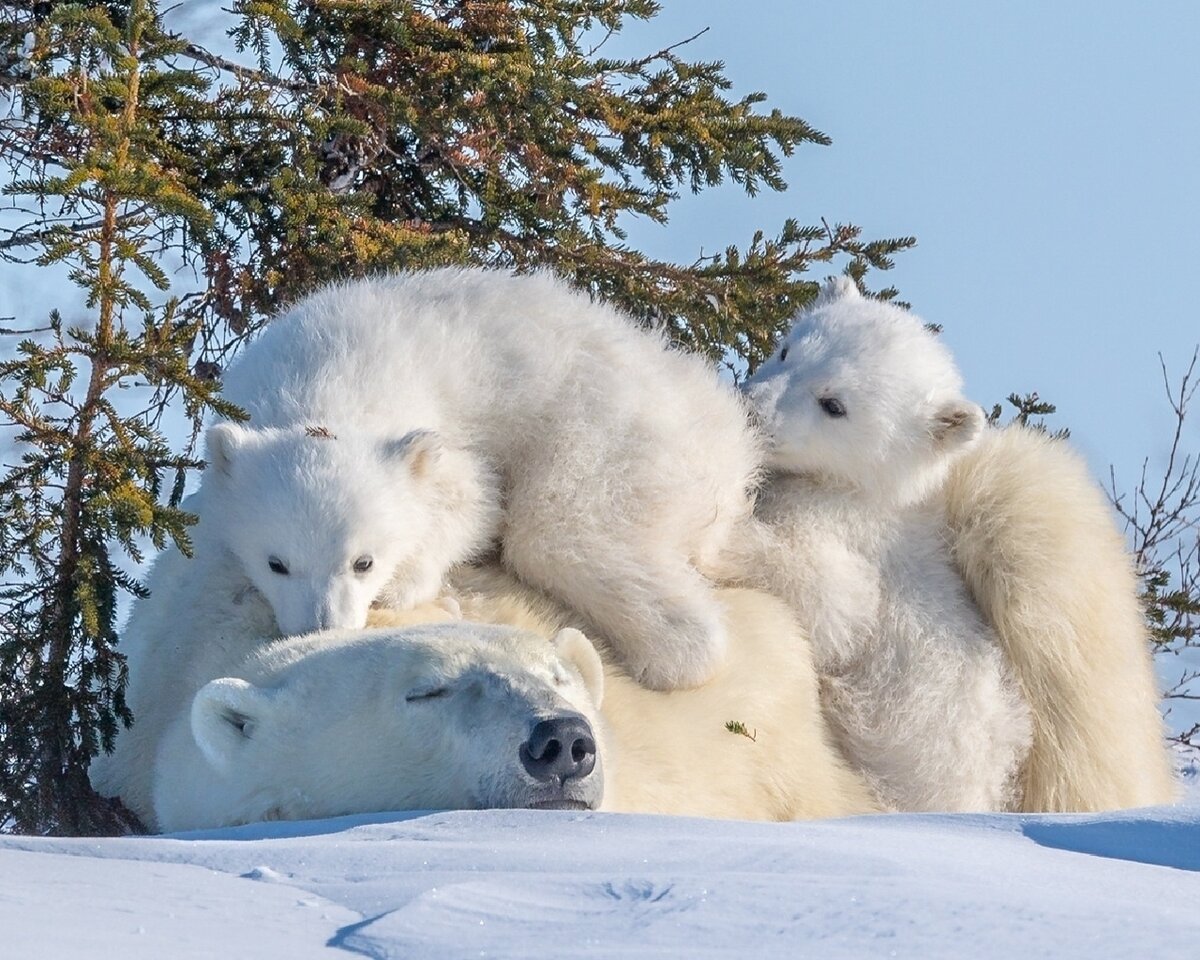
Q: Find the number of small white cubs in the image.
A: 2